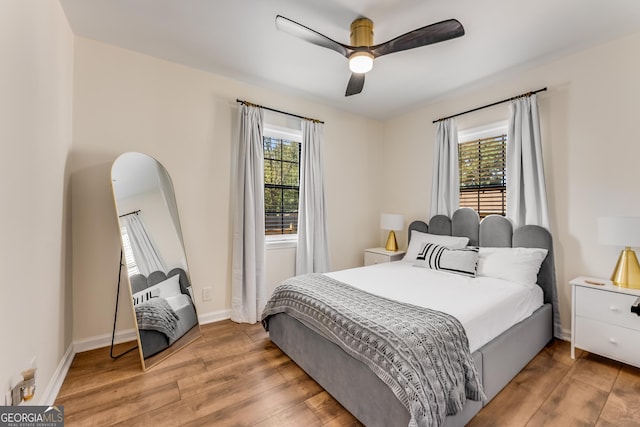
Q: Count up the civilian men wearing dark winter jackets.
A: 0